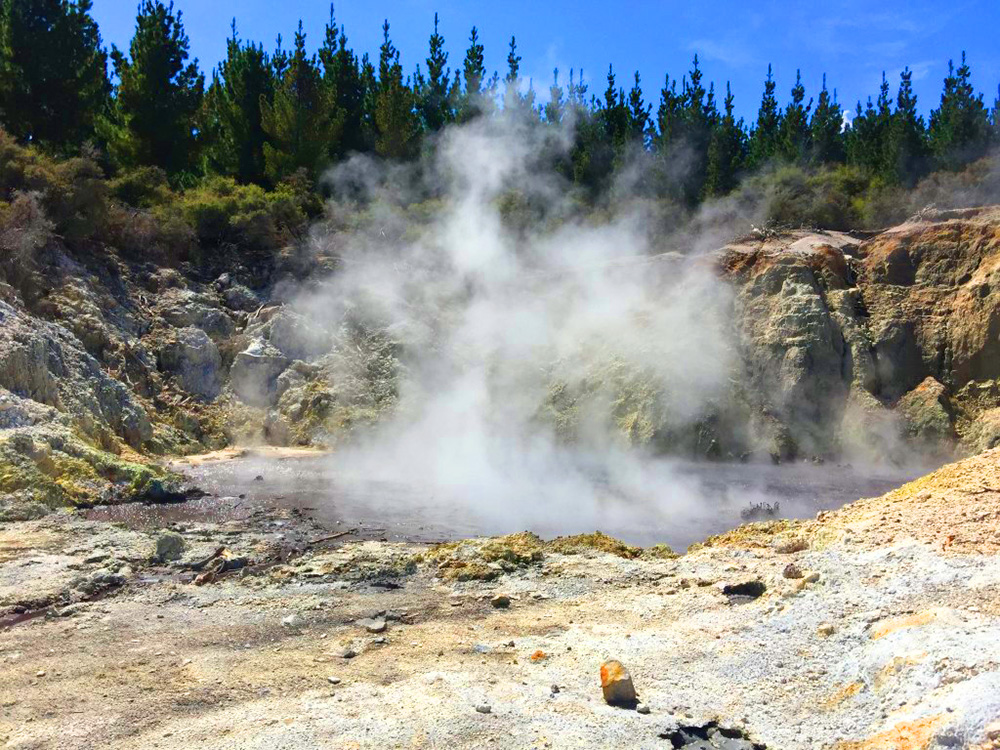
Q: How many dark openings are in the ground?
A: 2